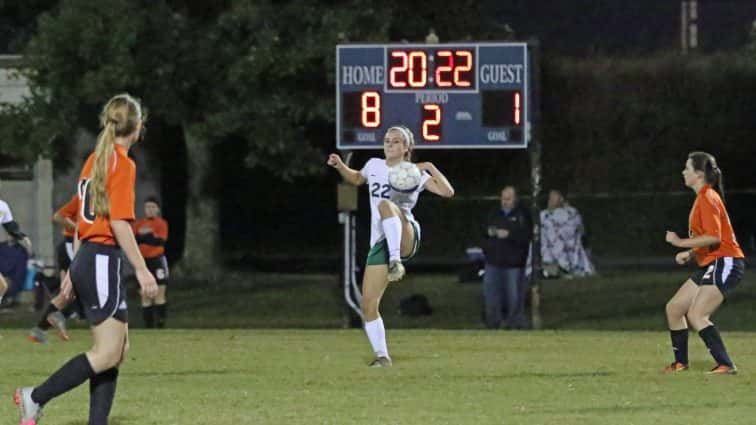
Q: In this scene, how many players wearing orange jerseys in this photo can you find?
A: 4